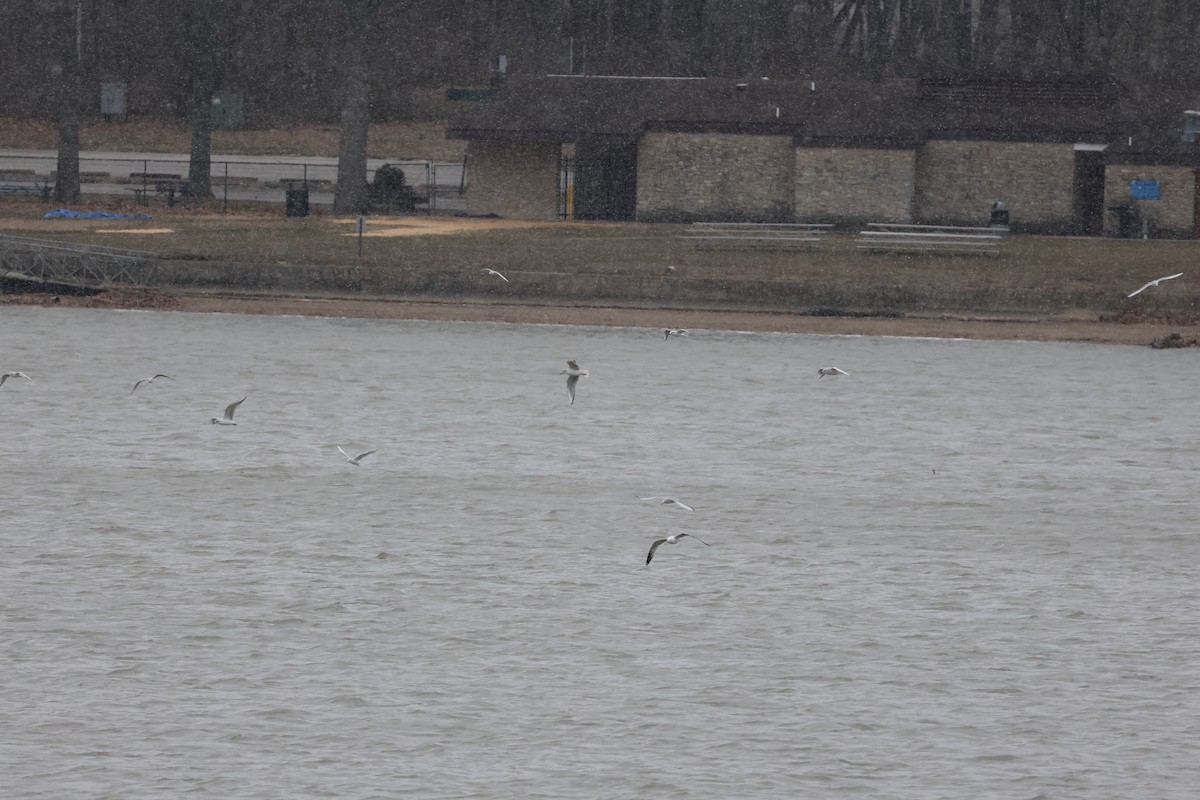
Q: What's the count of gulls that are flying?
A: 11